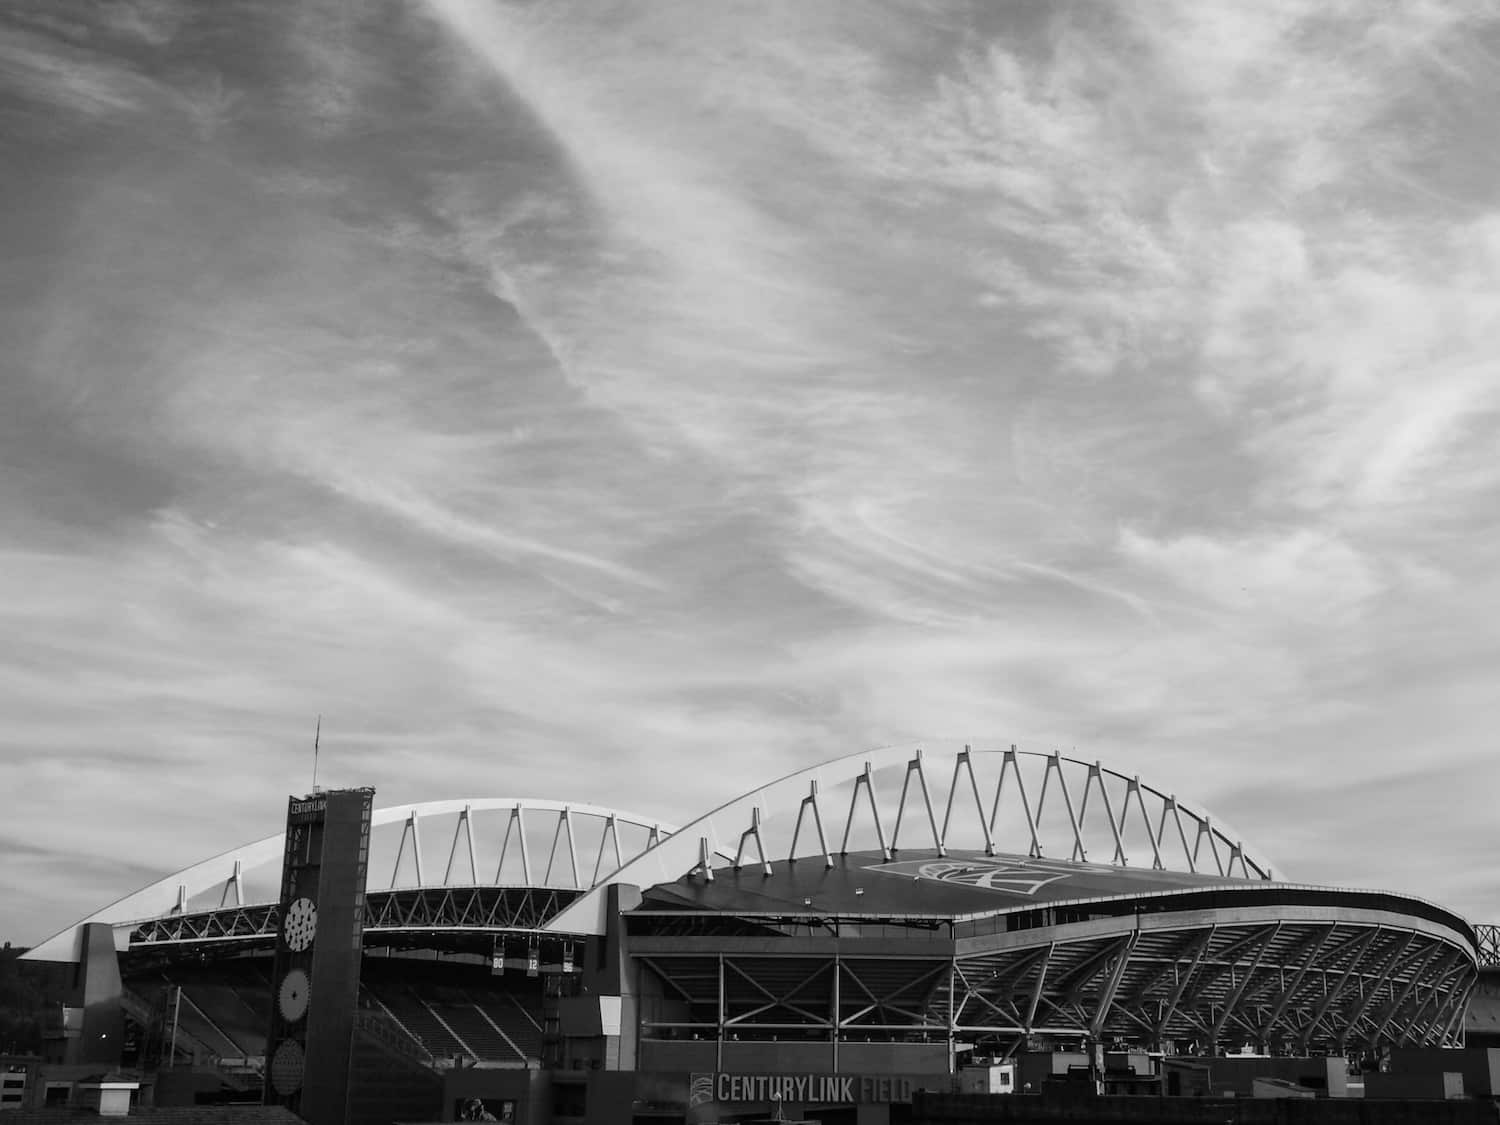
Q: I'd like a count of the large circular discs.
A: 3